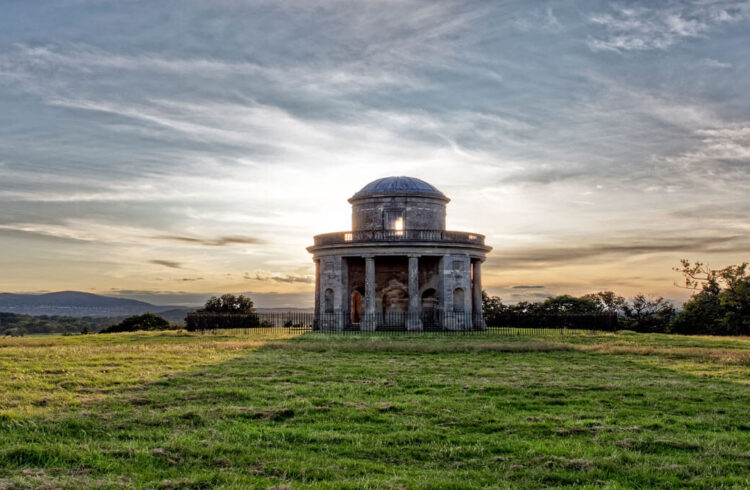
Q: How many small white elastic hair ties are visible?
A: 0